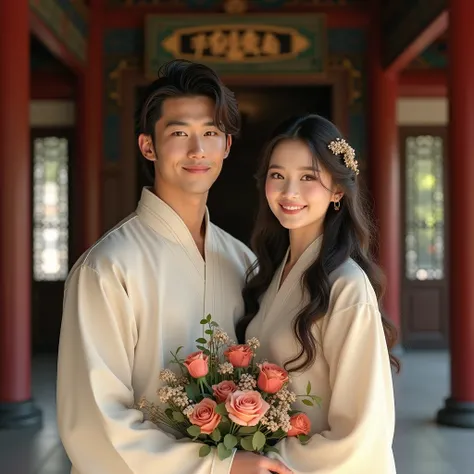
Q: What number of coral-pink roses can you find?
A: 7